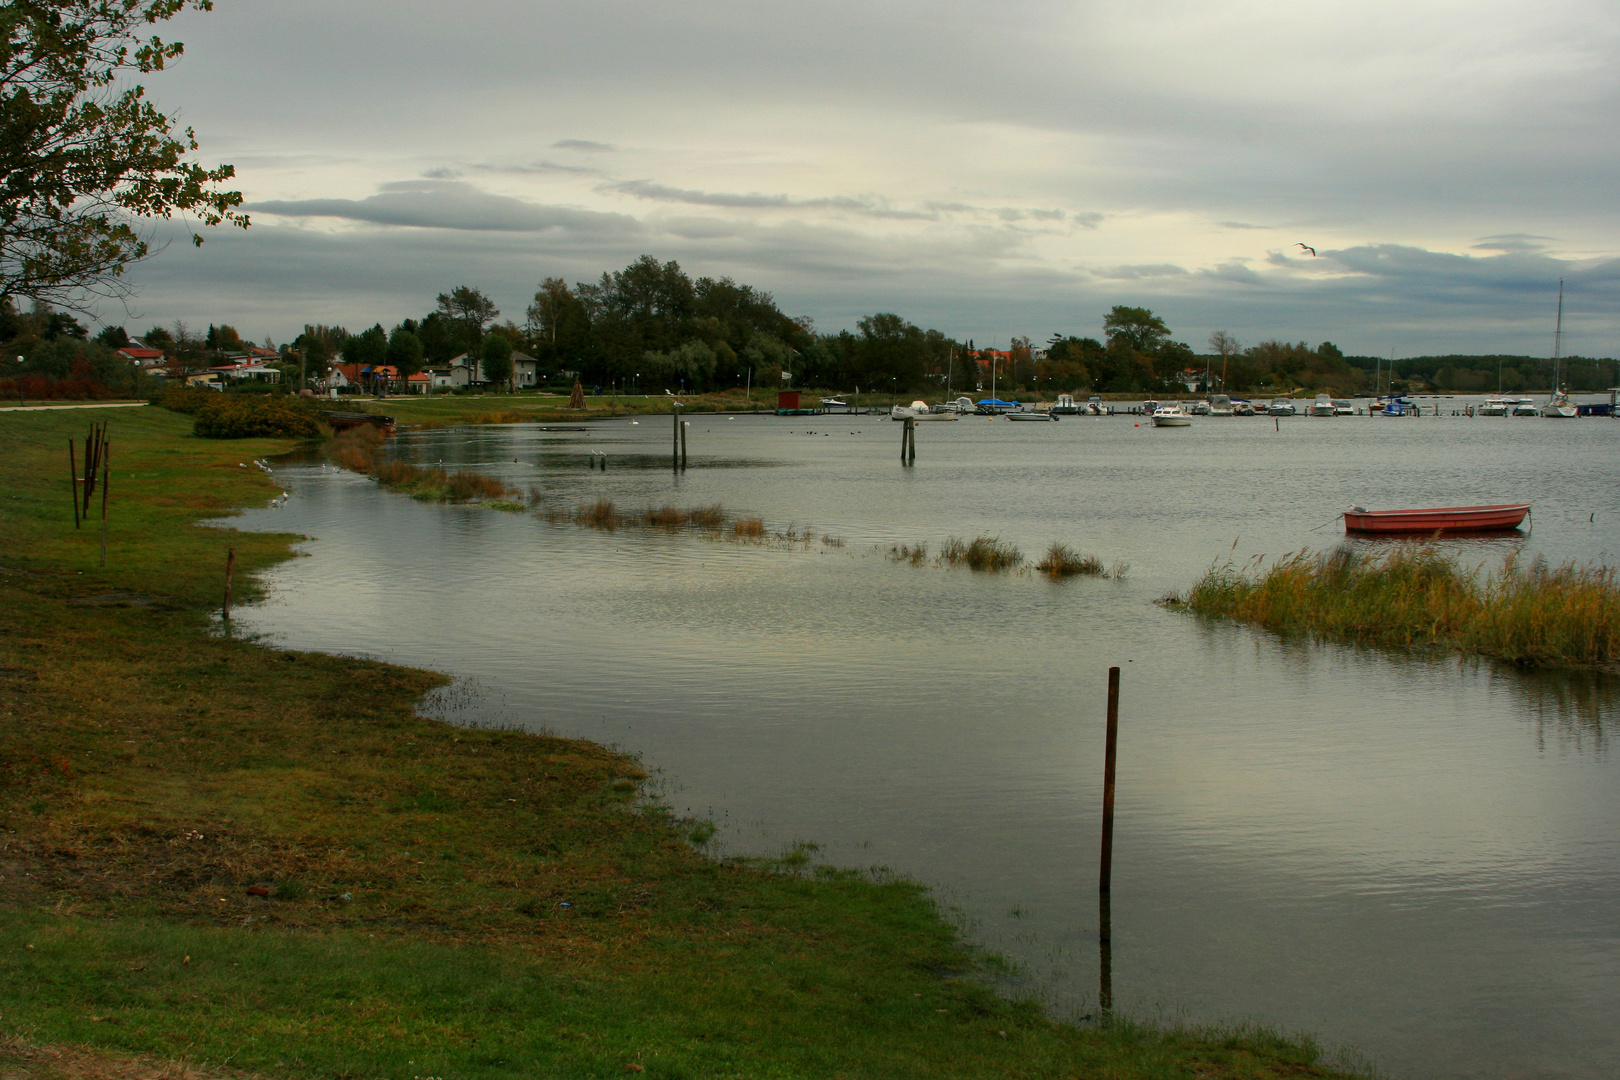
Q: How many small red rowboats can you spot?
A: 1